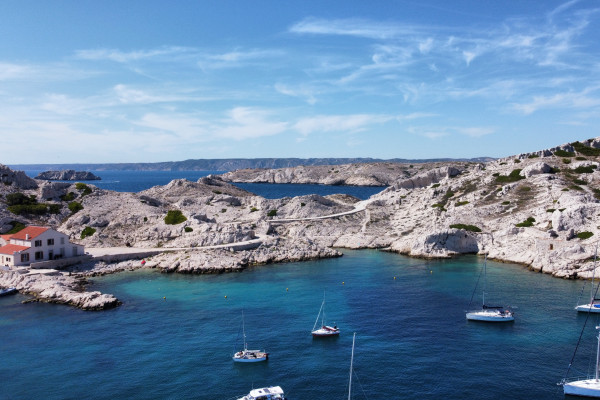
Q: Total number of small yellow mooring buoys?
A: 6